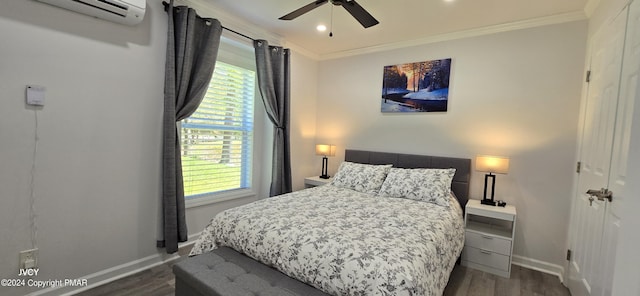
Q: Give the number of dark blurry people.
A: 0